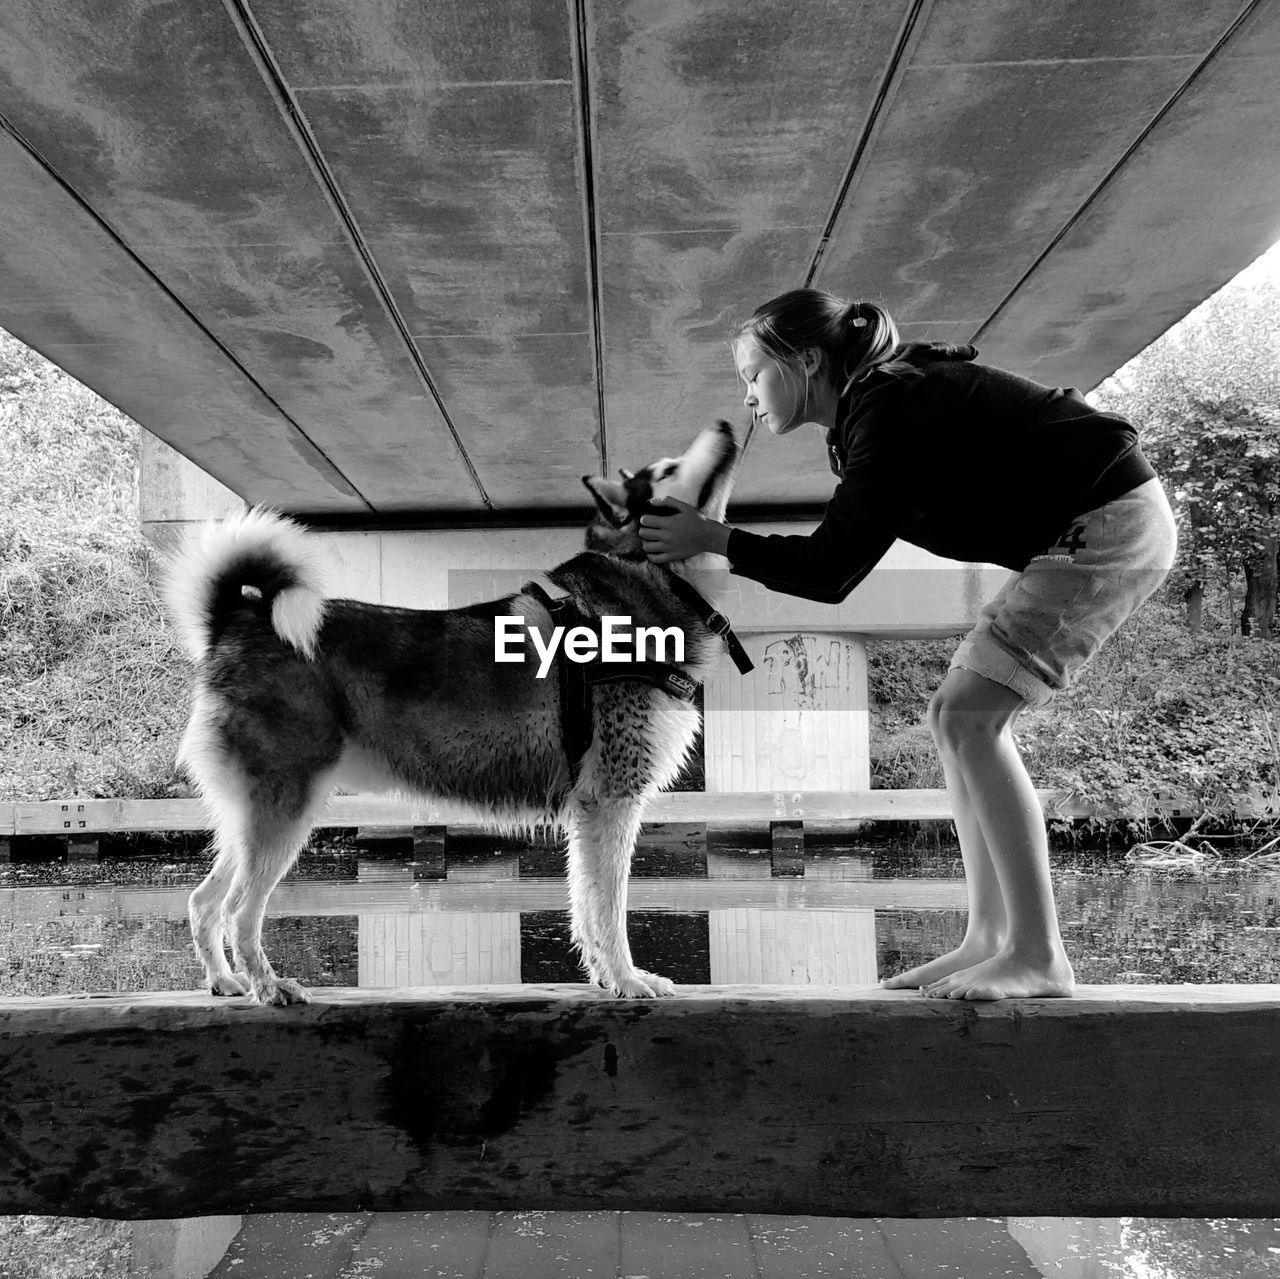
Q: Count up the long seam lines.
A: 5